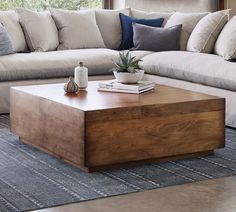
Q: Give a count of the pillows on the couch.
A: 11